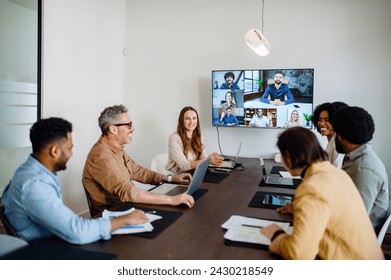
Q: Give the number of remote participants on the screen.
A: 6